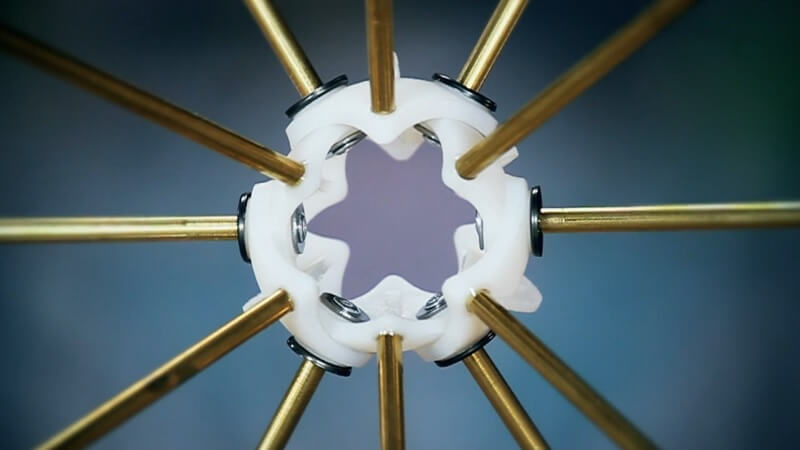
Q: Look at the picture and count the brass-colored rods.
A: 12